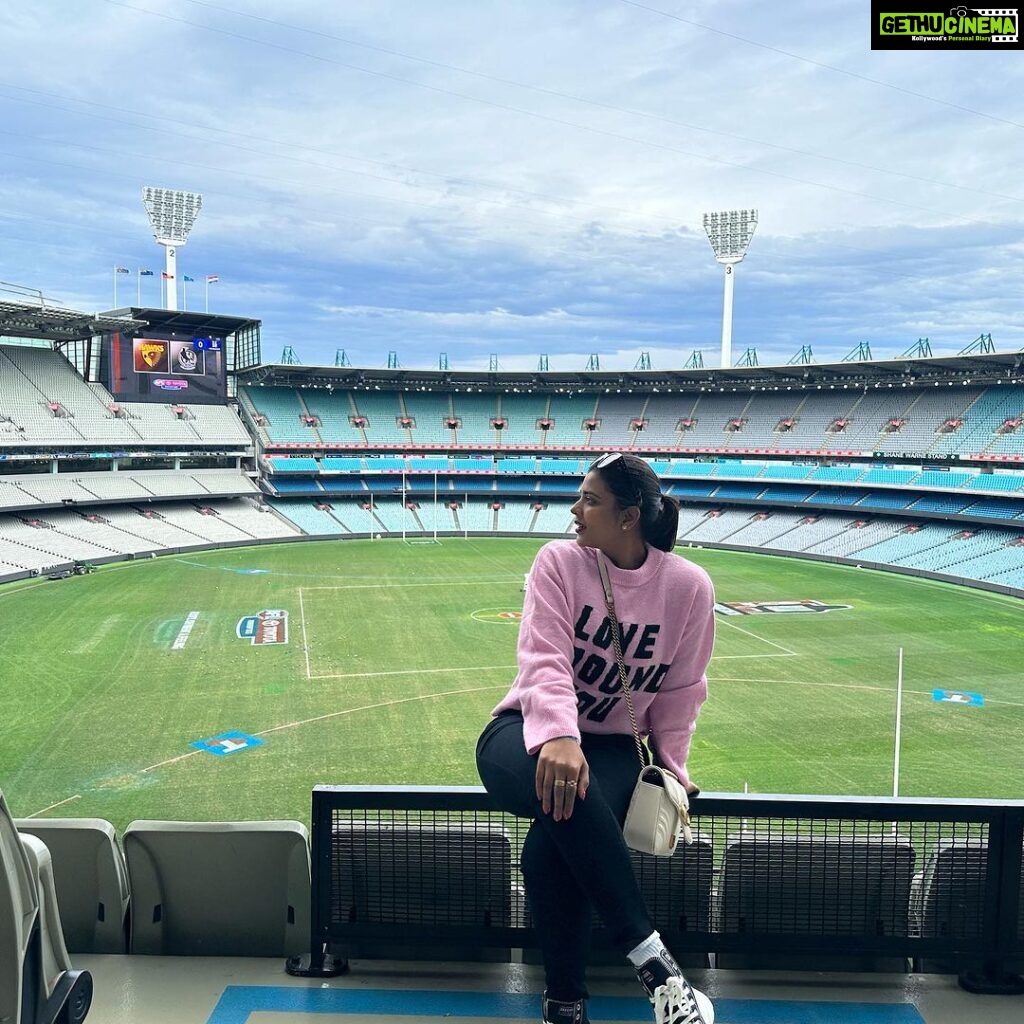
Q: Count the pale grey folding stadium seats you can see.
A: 7